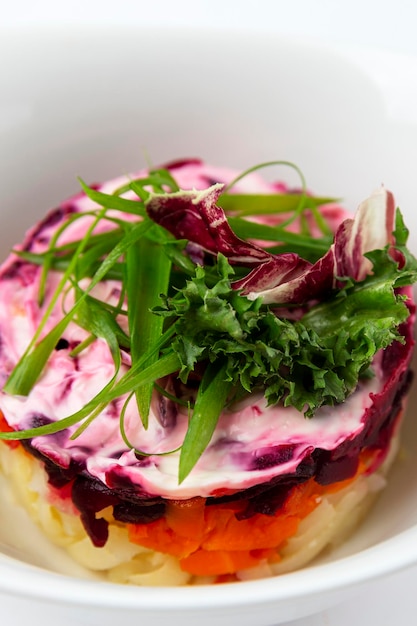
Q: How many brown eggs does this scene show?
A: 0